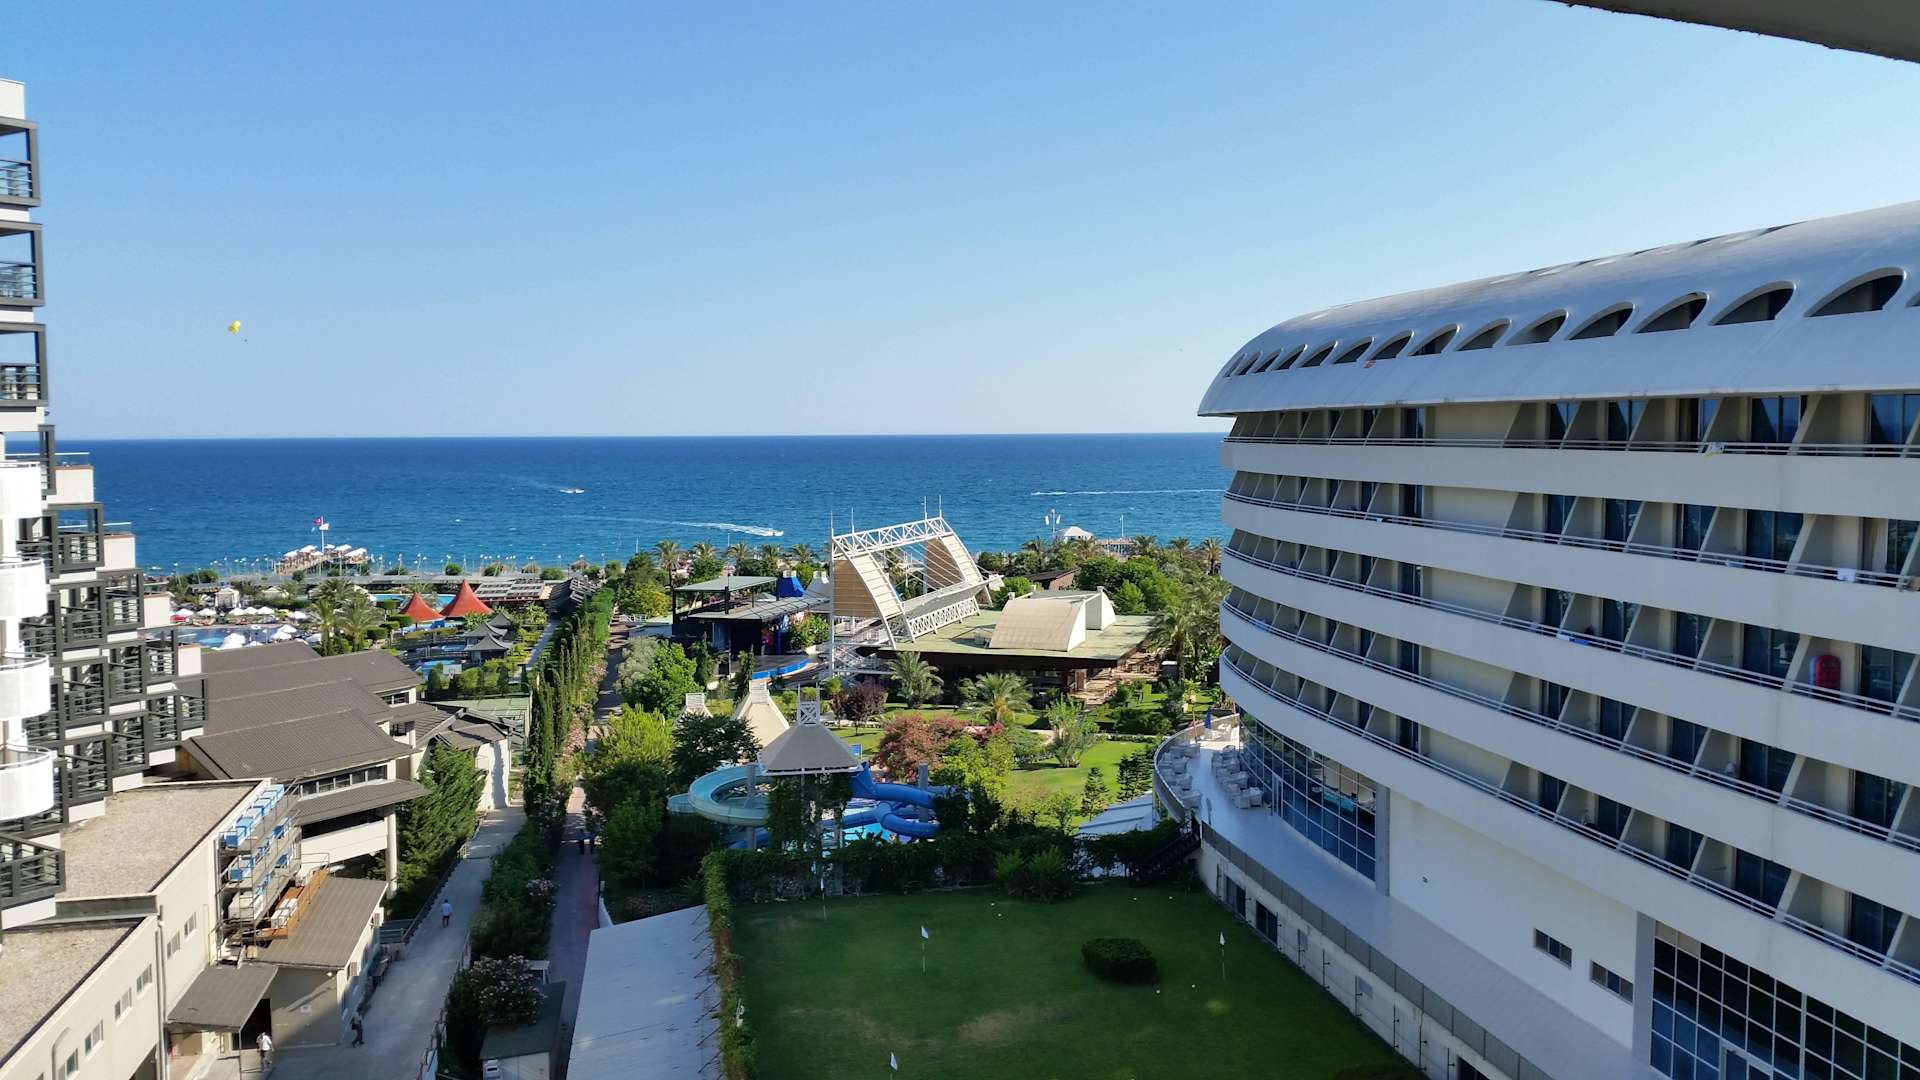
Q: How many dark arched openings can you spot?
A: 15